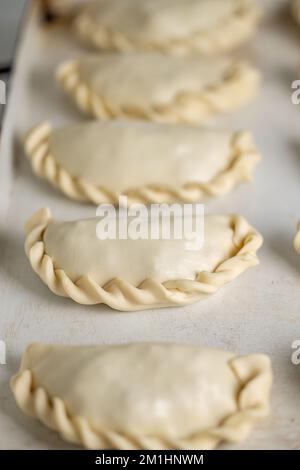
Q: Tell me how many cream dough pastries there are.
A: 5